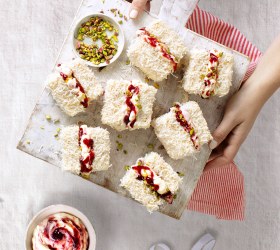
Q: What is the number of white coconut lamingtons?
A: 7